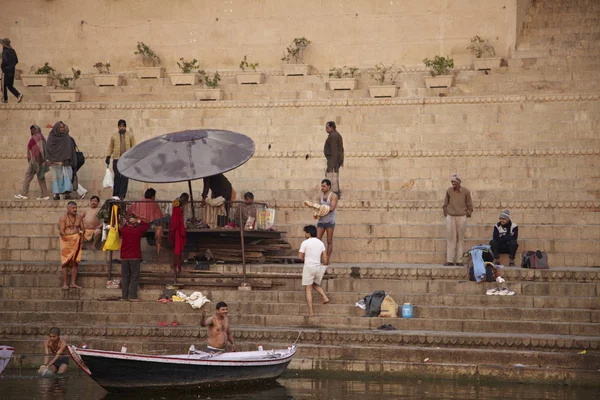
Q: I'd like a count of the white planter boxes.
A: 12